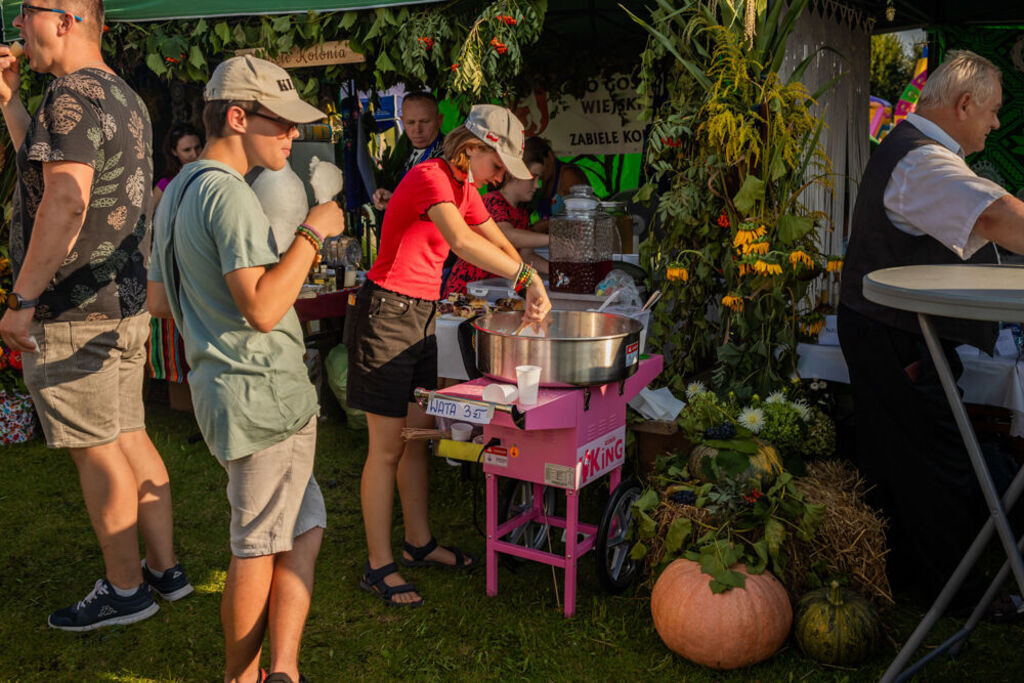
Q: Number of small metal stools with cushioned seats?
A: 0